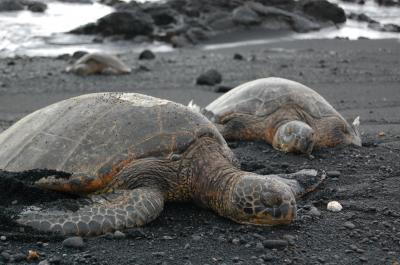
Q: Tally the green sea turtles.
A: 3